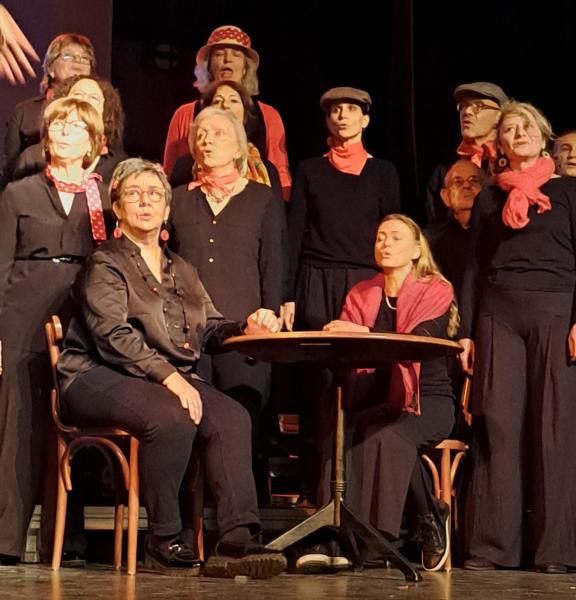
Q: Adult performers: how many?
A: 13